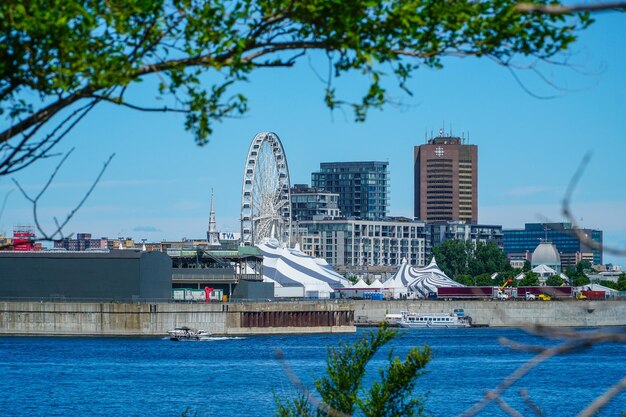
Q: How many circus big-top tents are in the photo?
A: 2